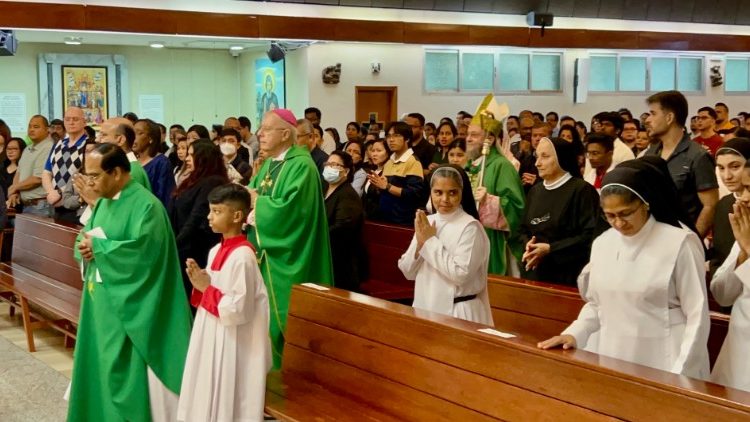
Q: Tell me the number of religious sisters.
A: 5